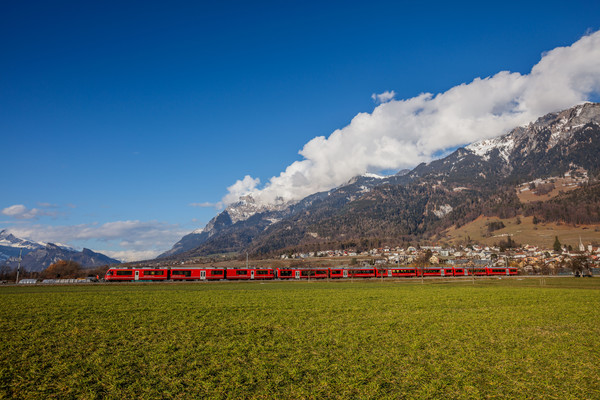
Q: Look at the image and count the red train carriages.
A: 9